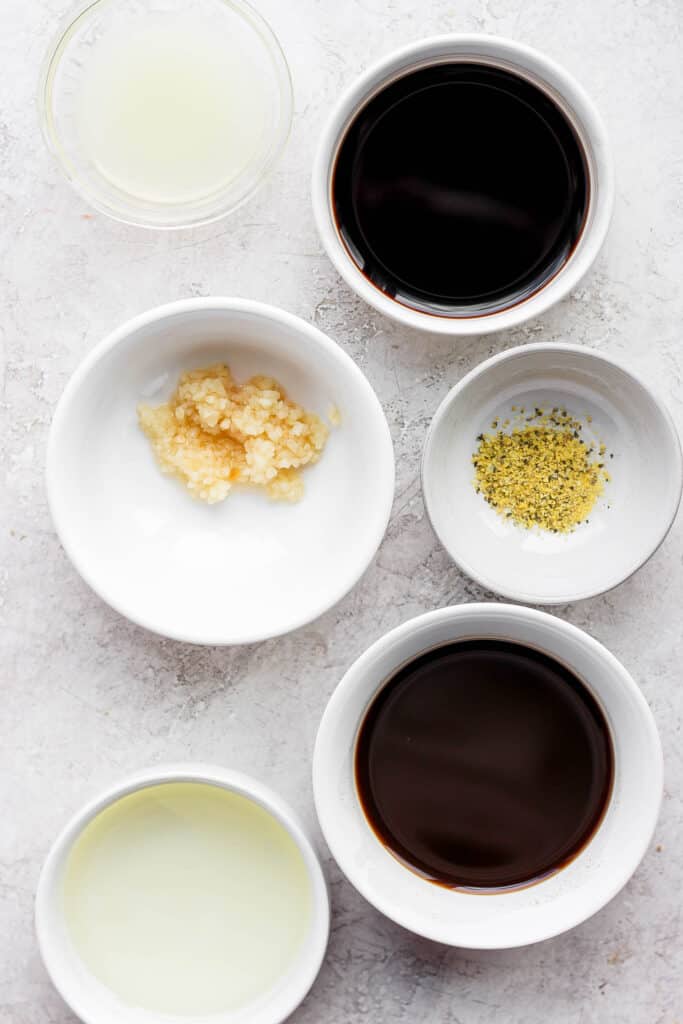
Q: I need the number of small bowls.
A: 6